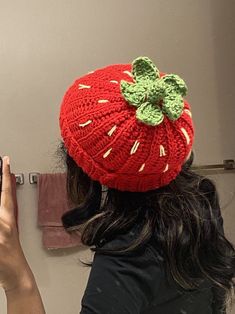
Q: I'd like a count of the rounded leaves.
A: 5